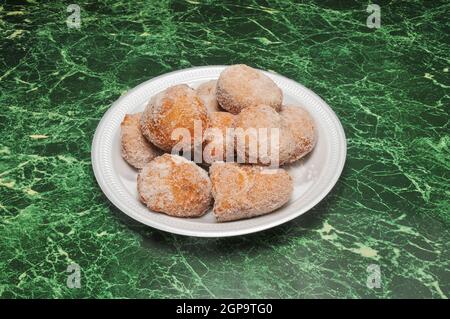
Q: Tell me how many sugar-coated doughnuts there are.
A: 9